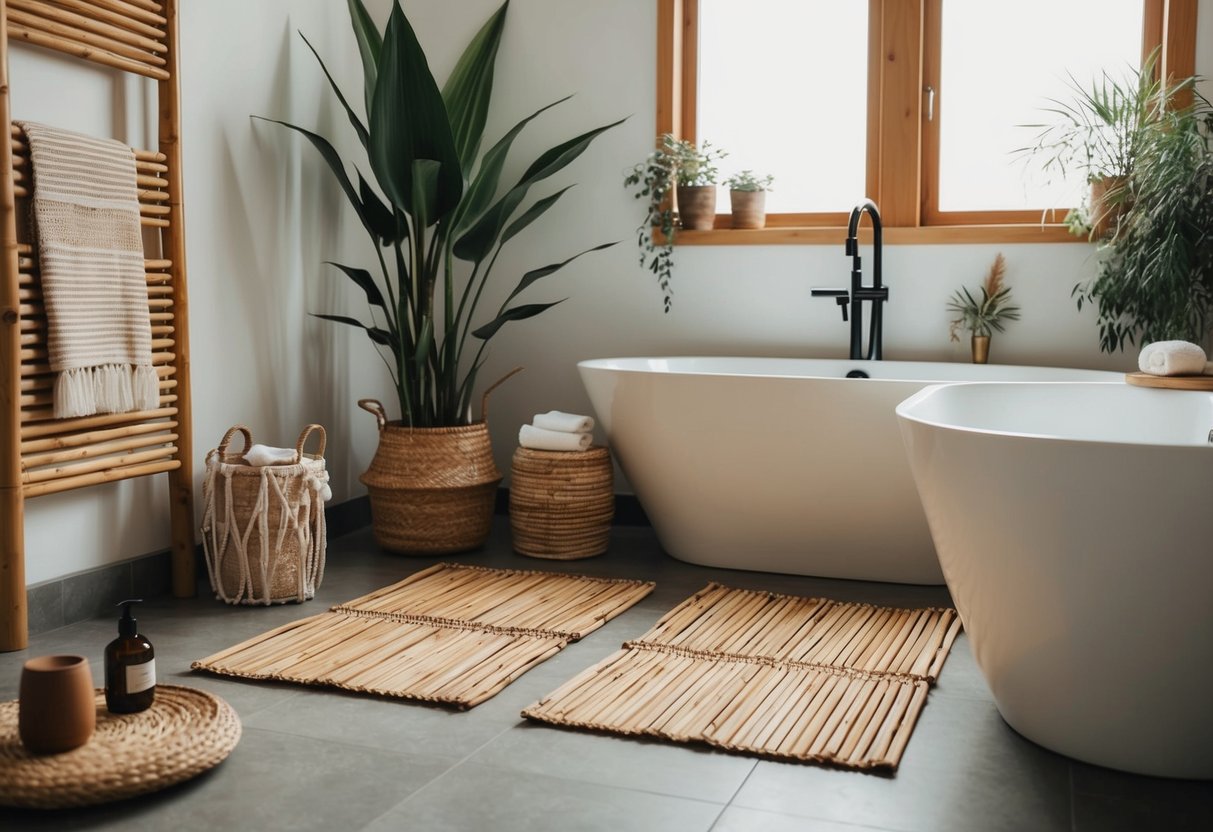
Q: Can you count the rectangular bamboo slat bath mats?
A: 2